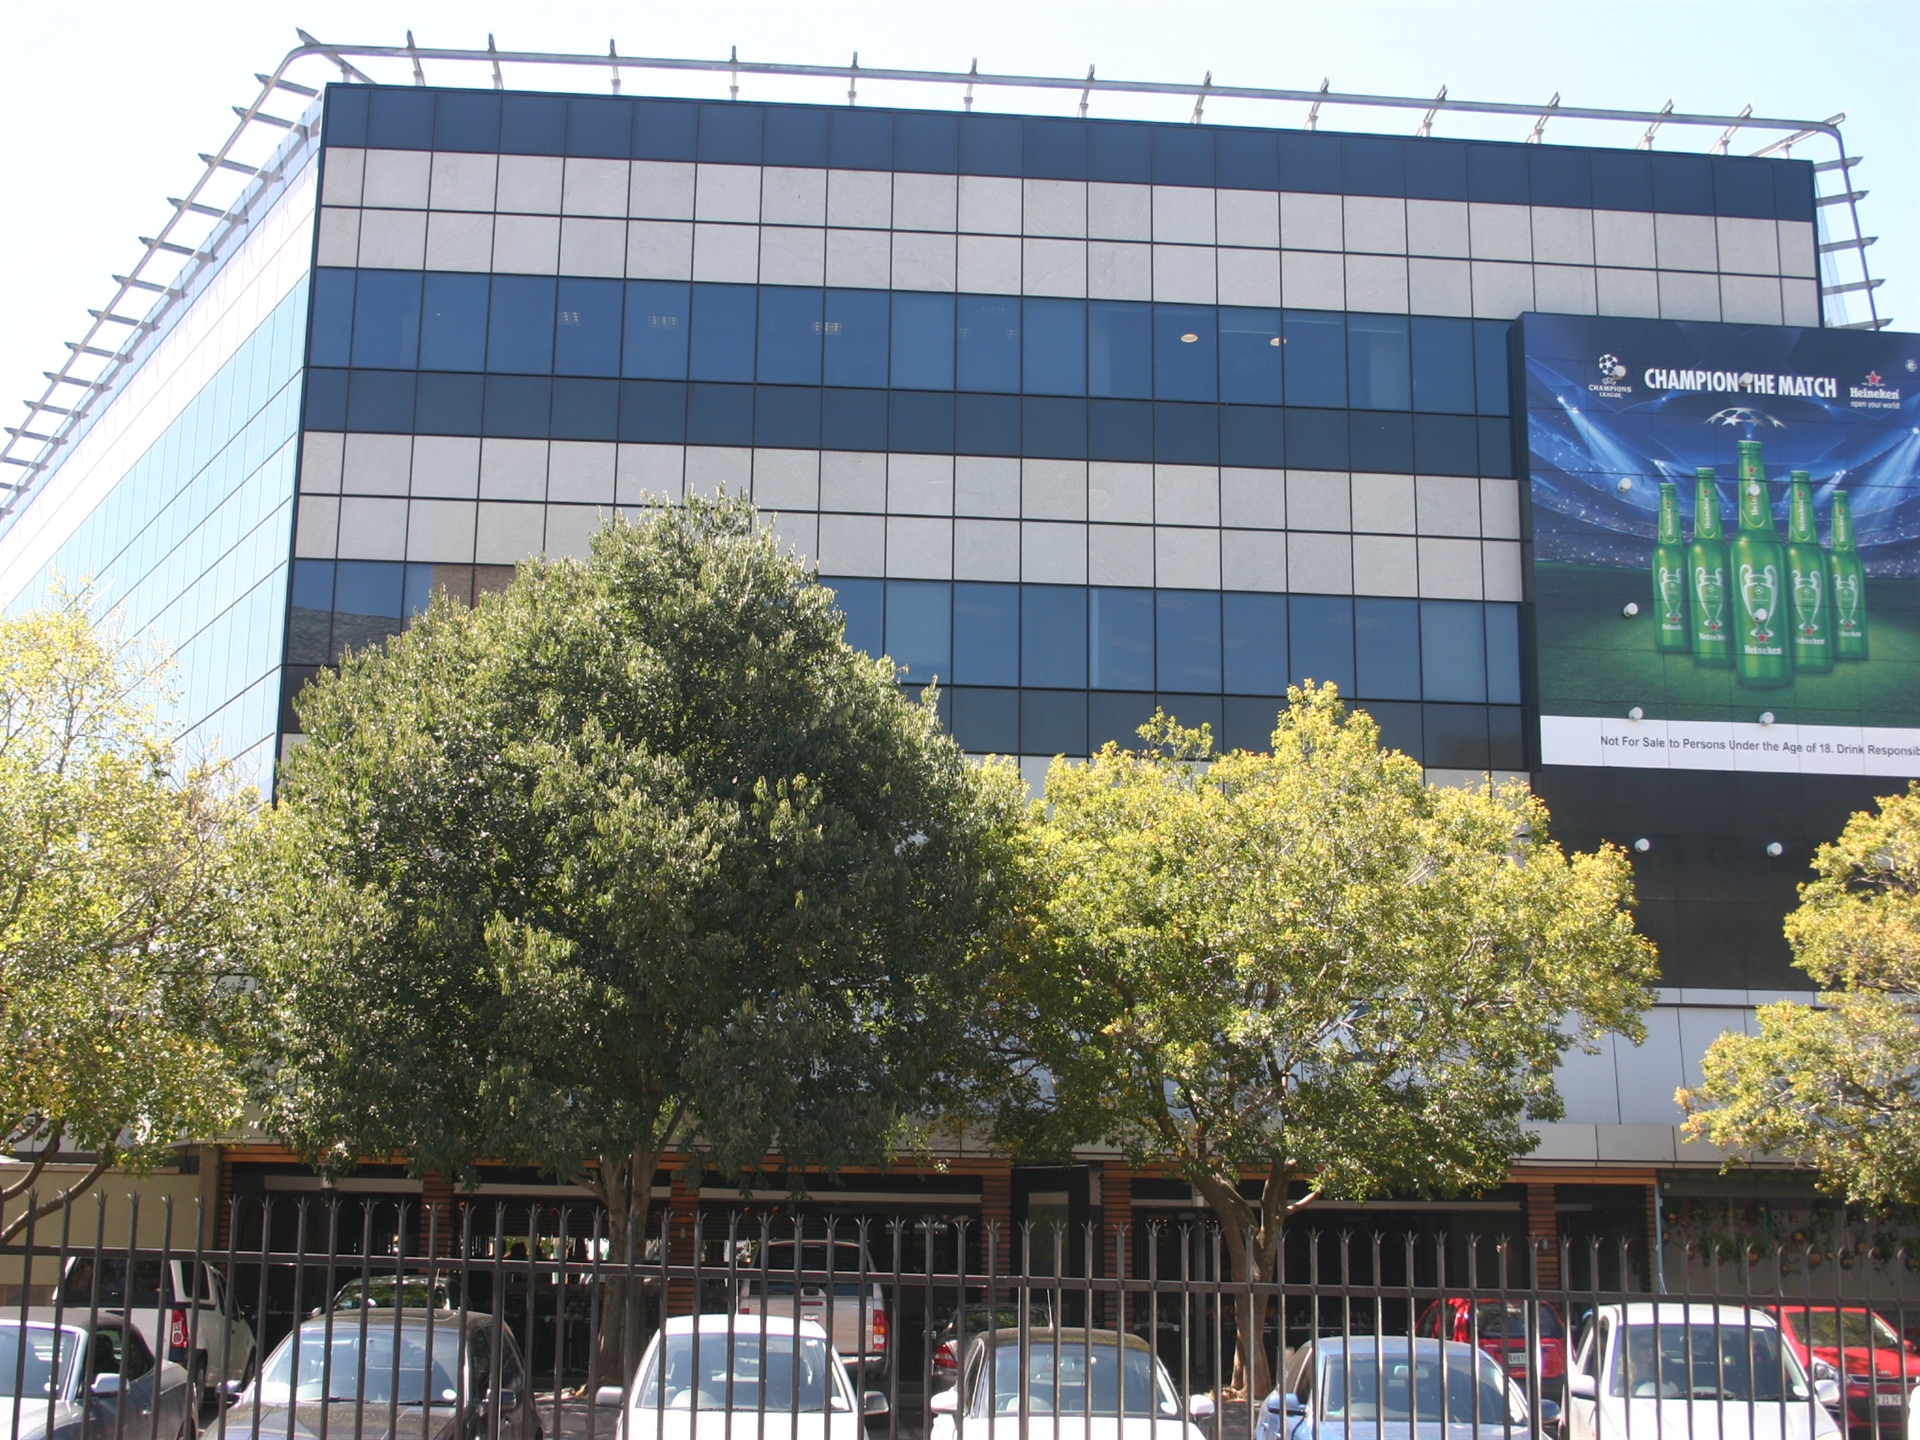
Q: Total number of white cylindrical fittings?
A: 10